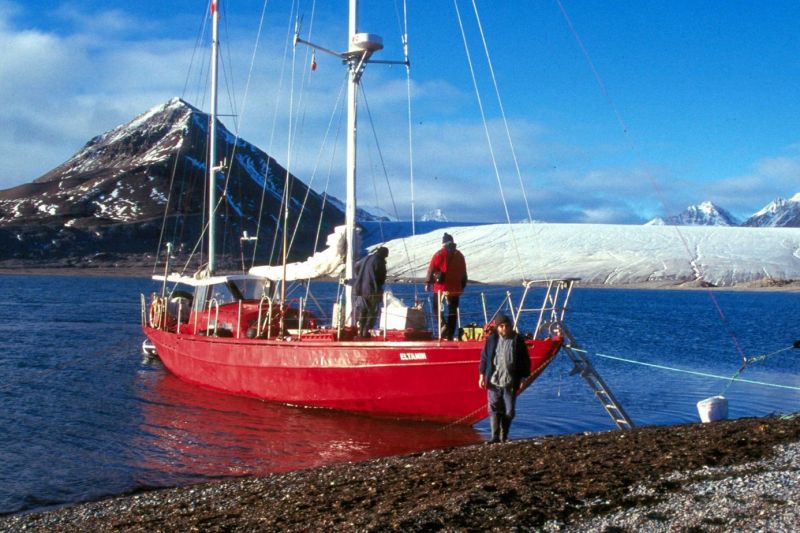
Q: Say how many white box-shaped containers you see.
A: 1